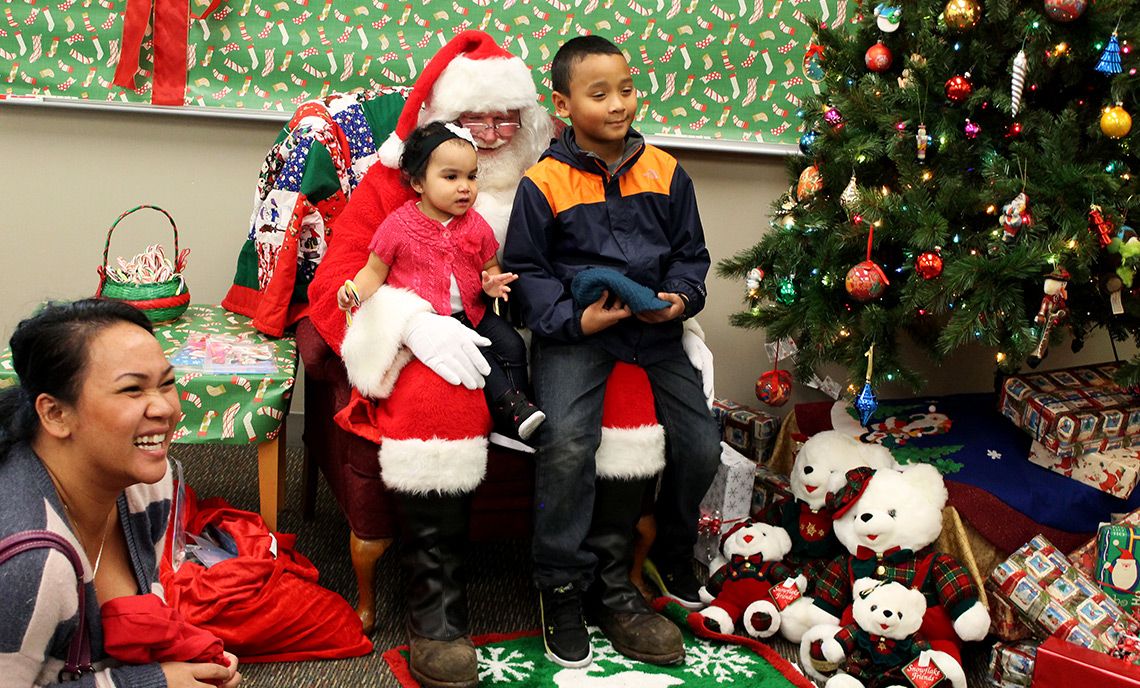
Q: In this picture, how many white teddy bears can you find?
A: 4